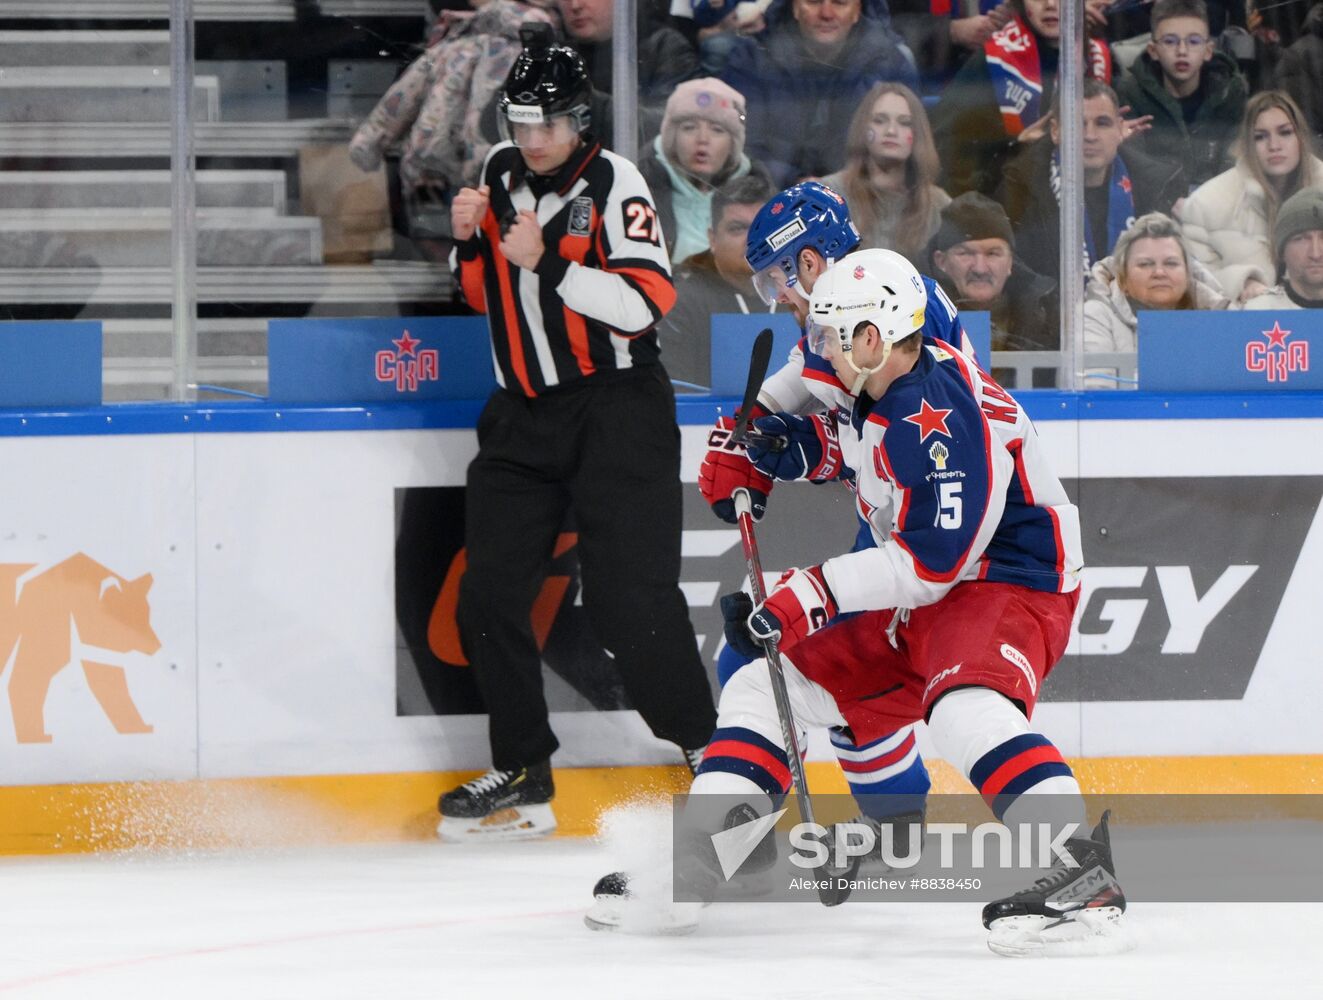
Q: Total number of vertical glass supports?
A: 3